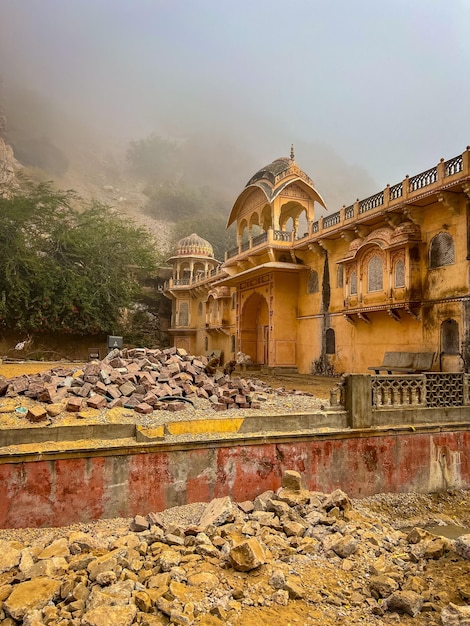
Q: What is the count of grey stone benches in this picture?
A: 1